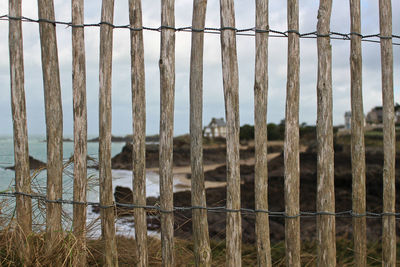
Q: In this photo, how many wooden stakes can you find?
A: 13